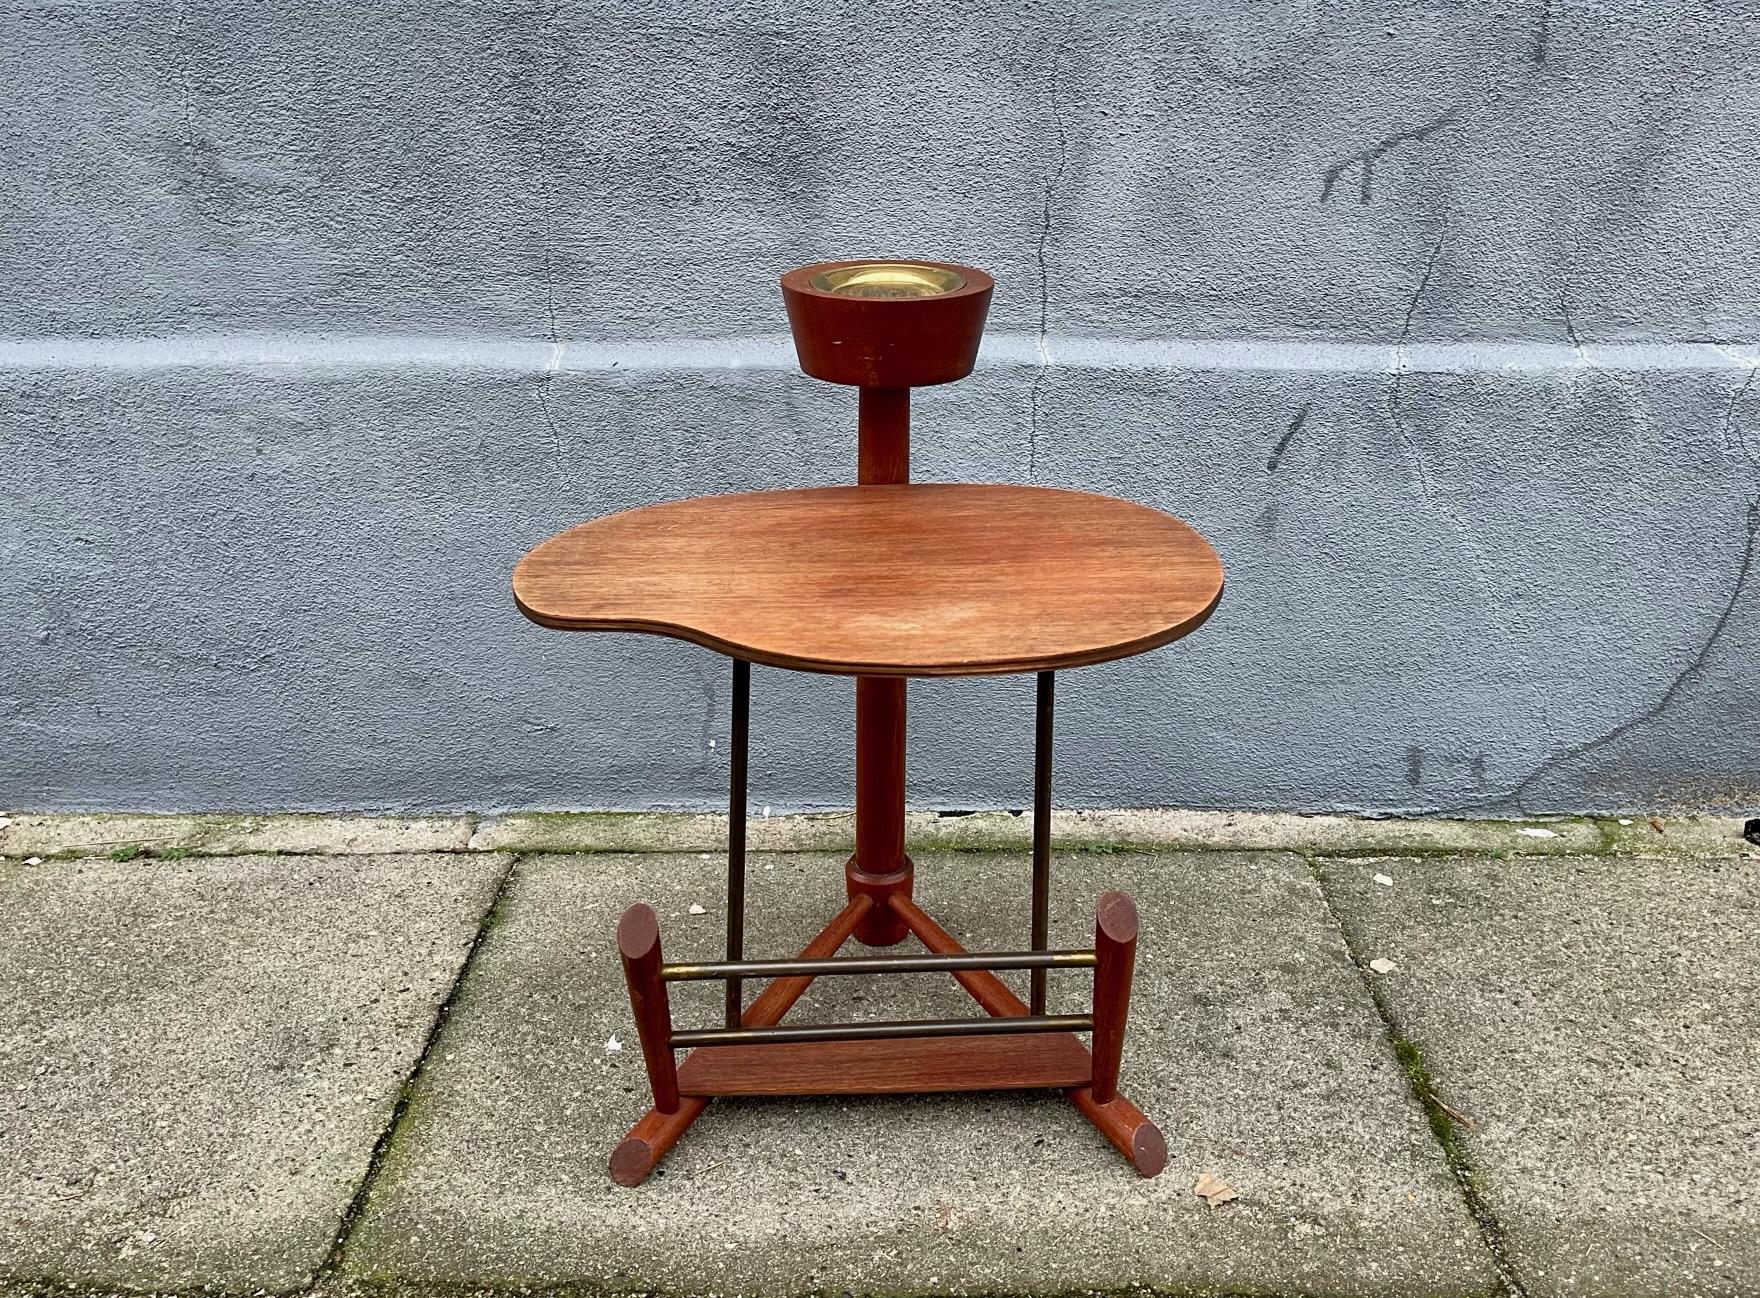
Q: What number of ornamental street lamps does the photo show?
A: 0